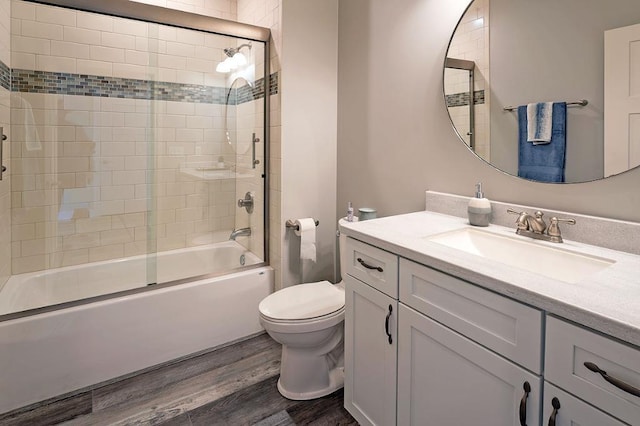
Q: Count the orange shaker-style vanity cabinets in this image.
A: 0